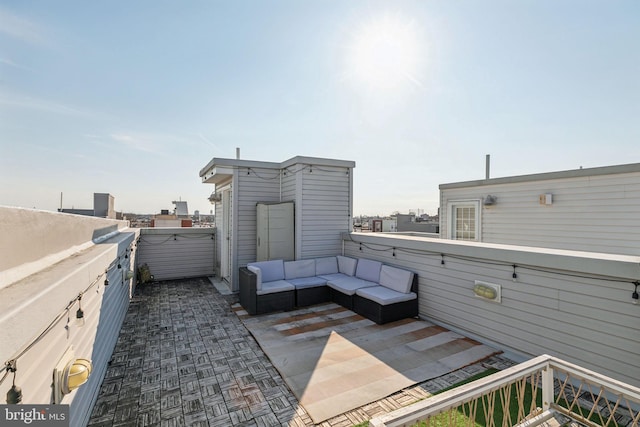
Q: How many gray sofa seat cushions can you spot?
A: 5